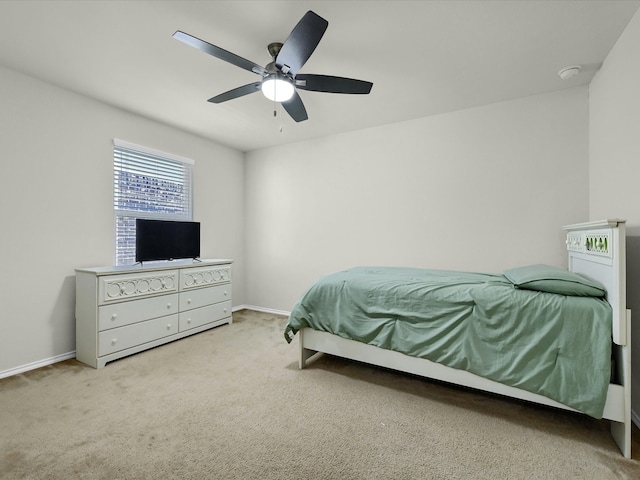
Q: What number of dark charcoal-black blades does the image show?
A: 5